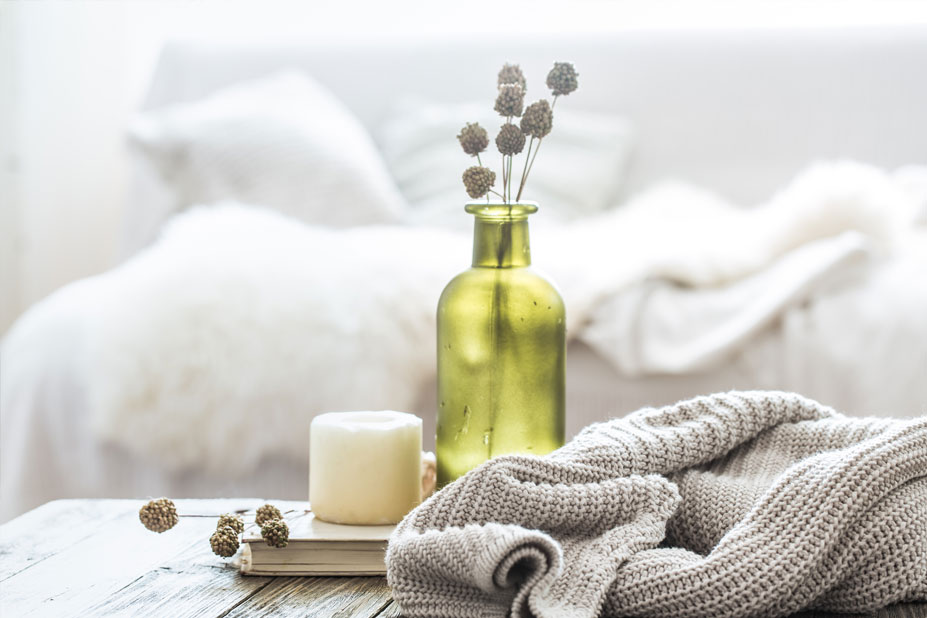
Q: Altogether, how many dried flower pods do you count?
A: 12